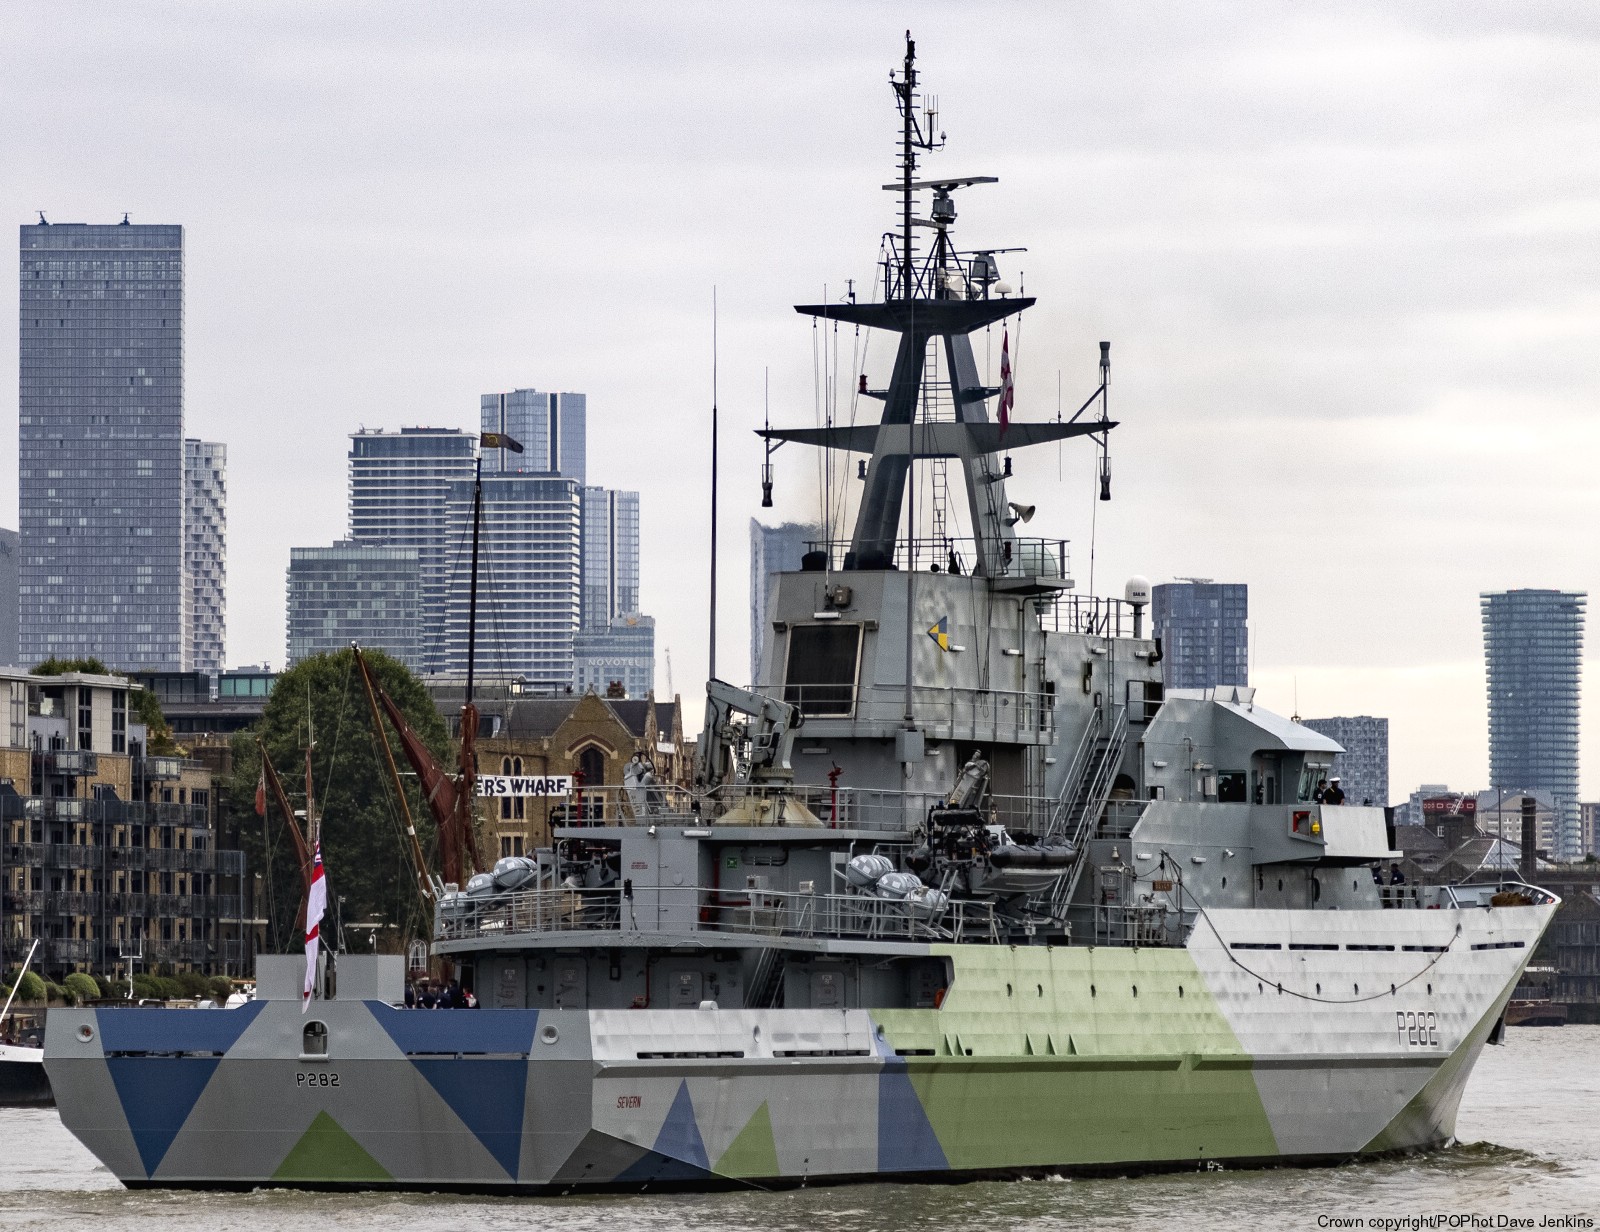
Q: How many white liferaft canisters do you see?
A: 6